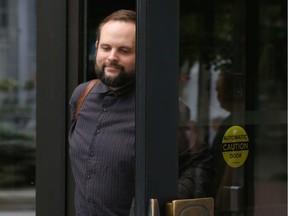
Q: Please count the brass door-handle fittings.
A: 2